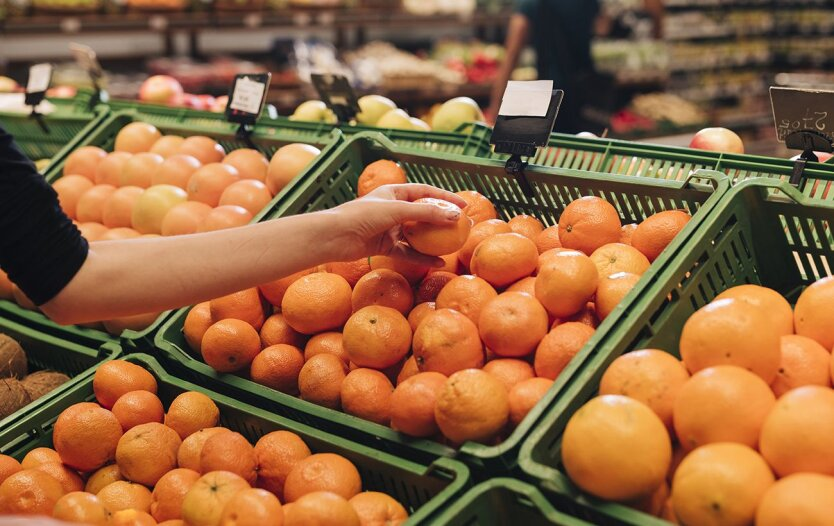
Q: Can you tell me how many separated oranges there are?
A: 1